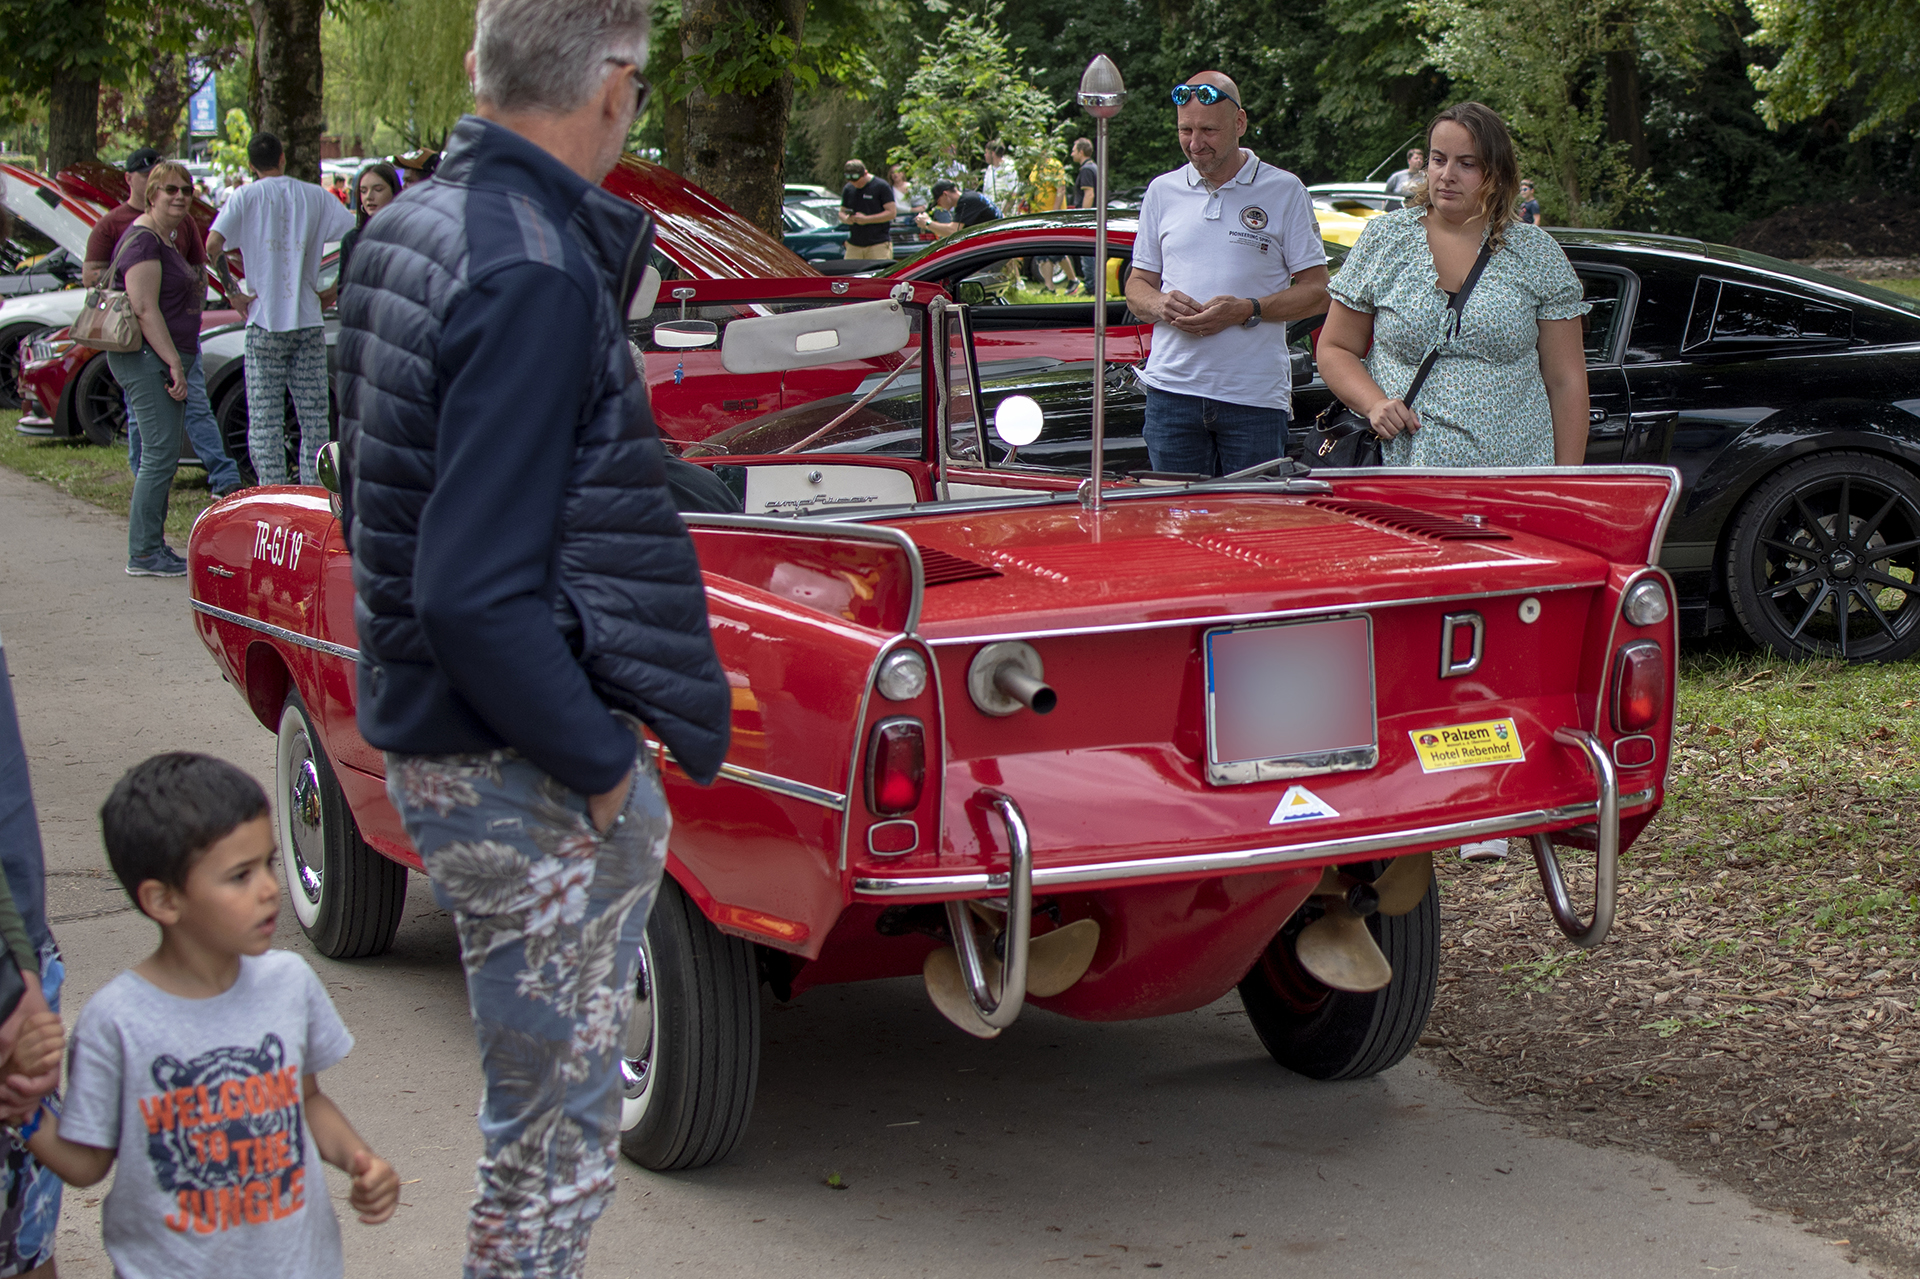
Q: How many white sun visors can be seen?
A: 2